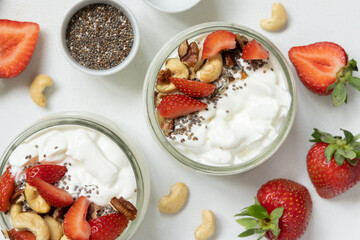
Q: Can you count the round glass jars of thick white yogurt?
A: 2